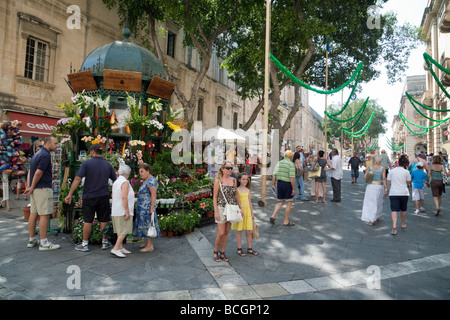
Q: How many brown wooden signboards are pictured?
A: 3